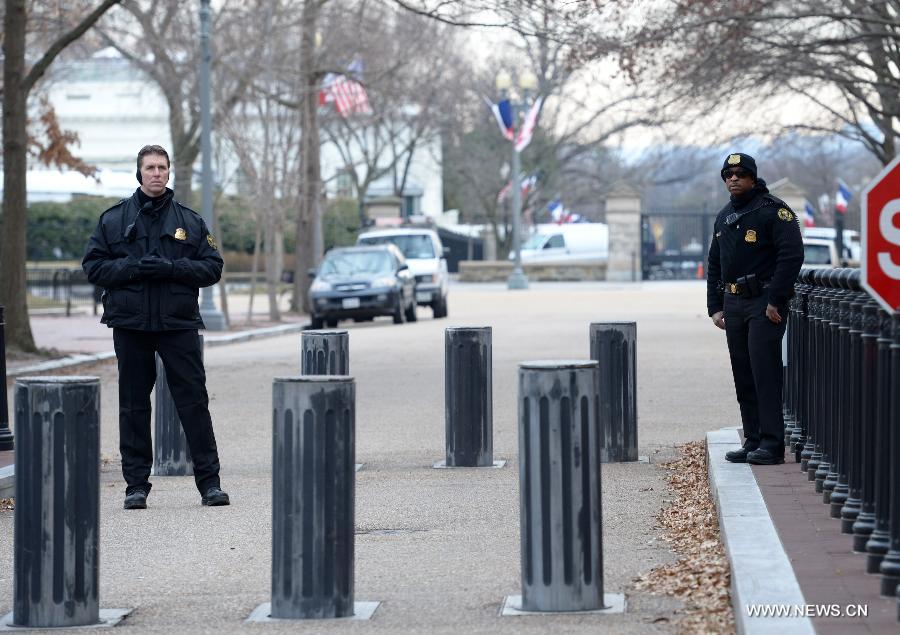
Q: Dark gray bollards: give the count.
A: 7